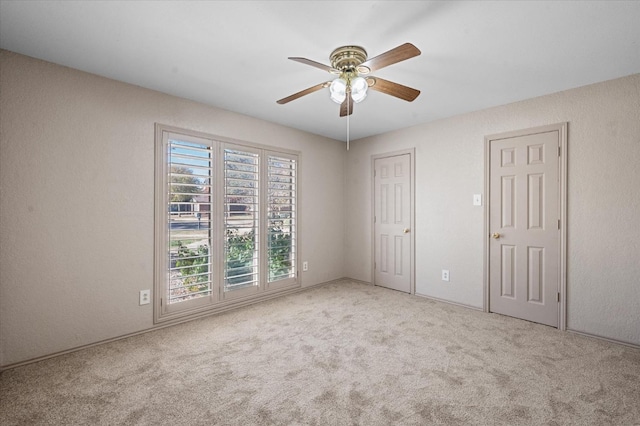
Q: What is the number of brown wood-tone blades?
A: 5